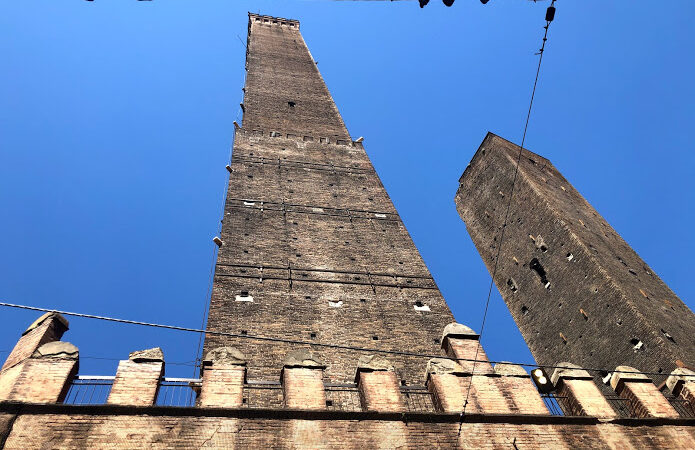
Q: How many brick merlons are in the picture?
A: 12